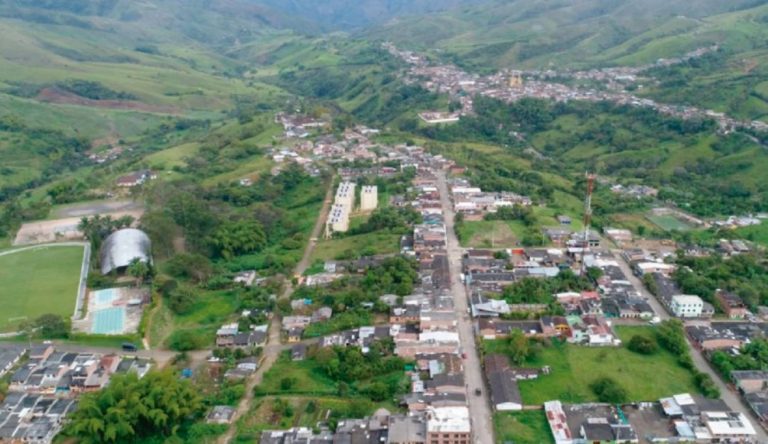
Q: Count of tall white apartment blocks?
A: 3